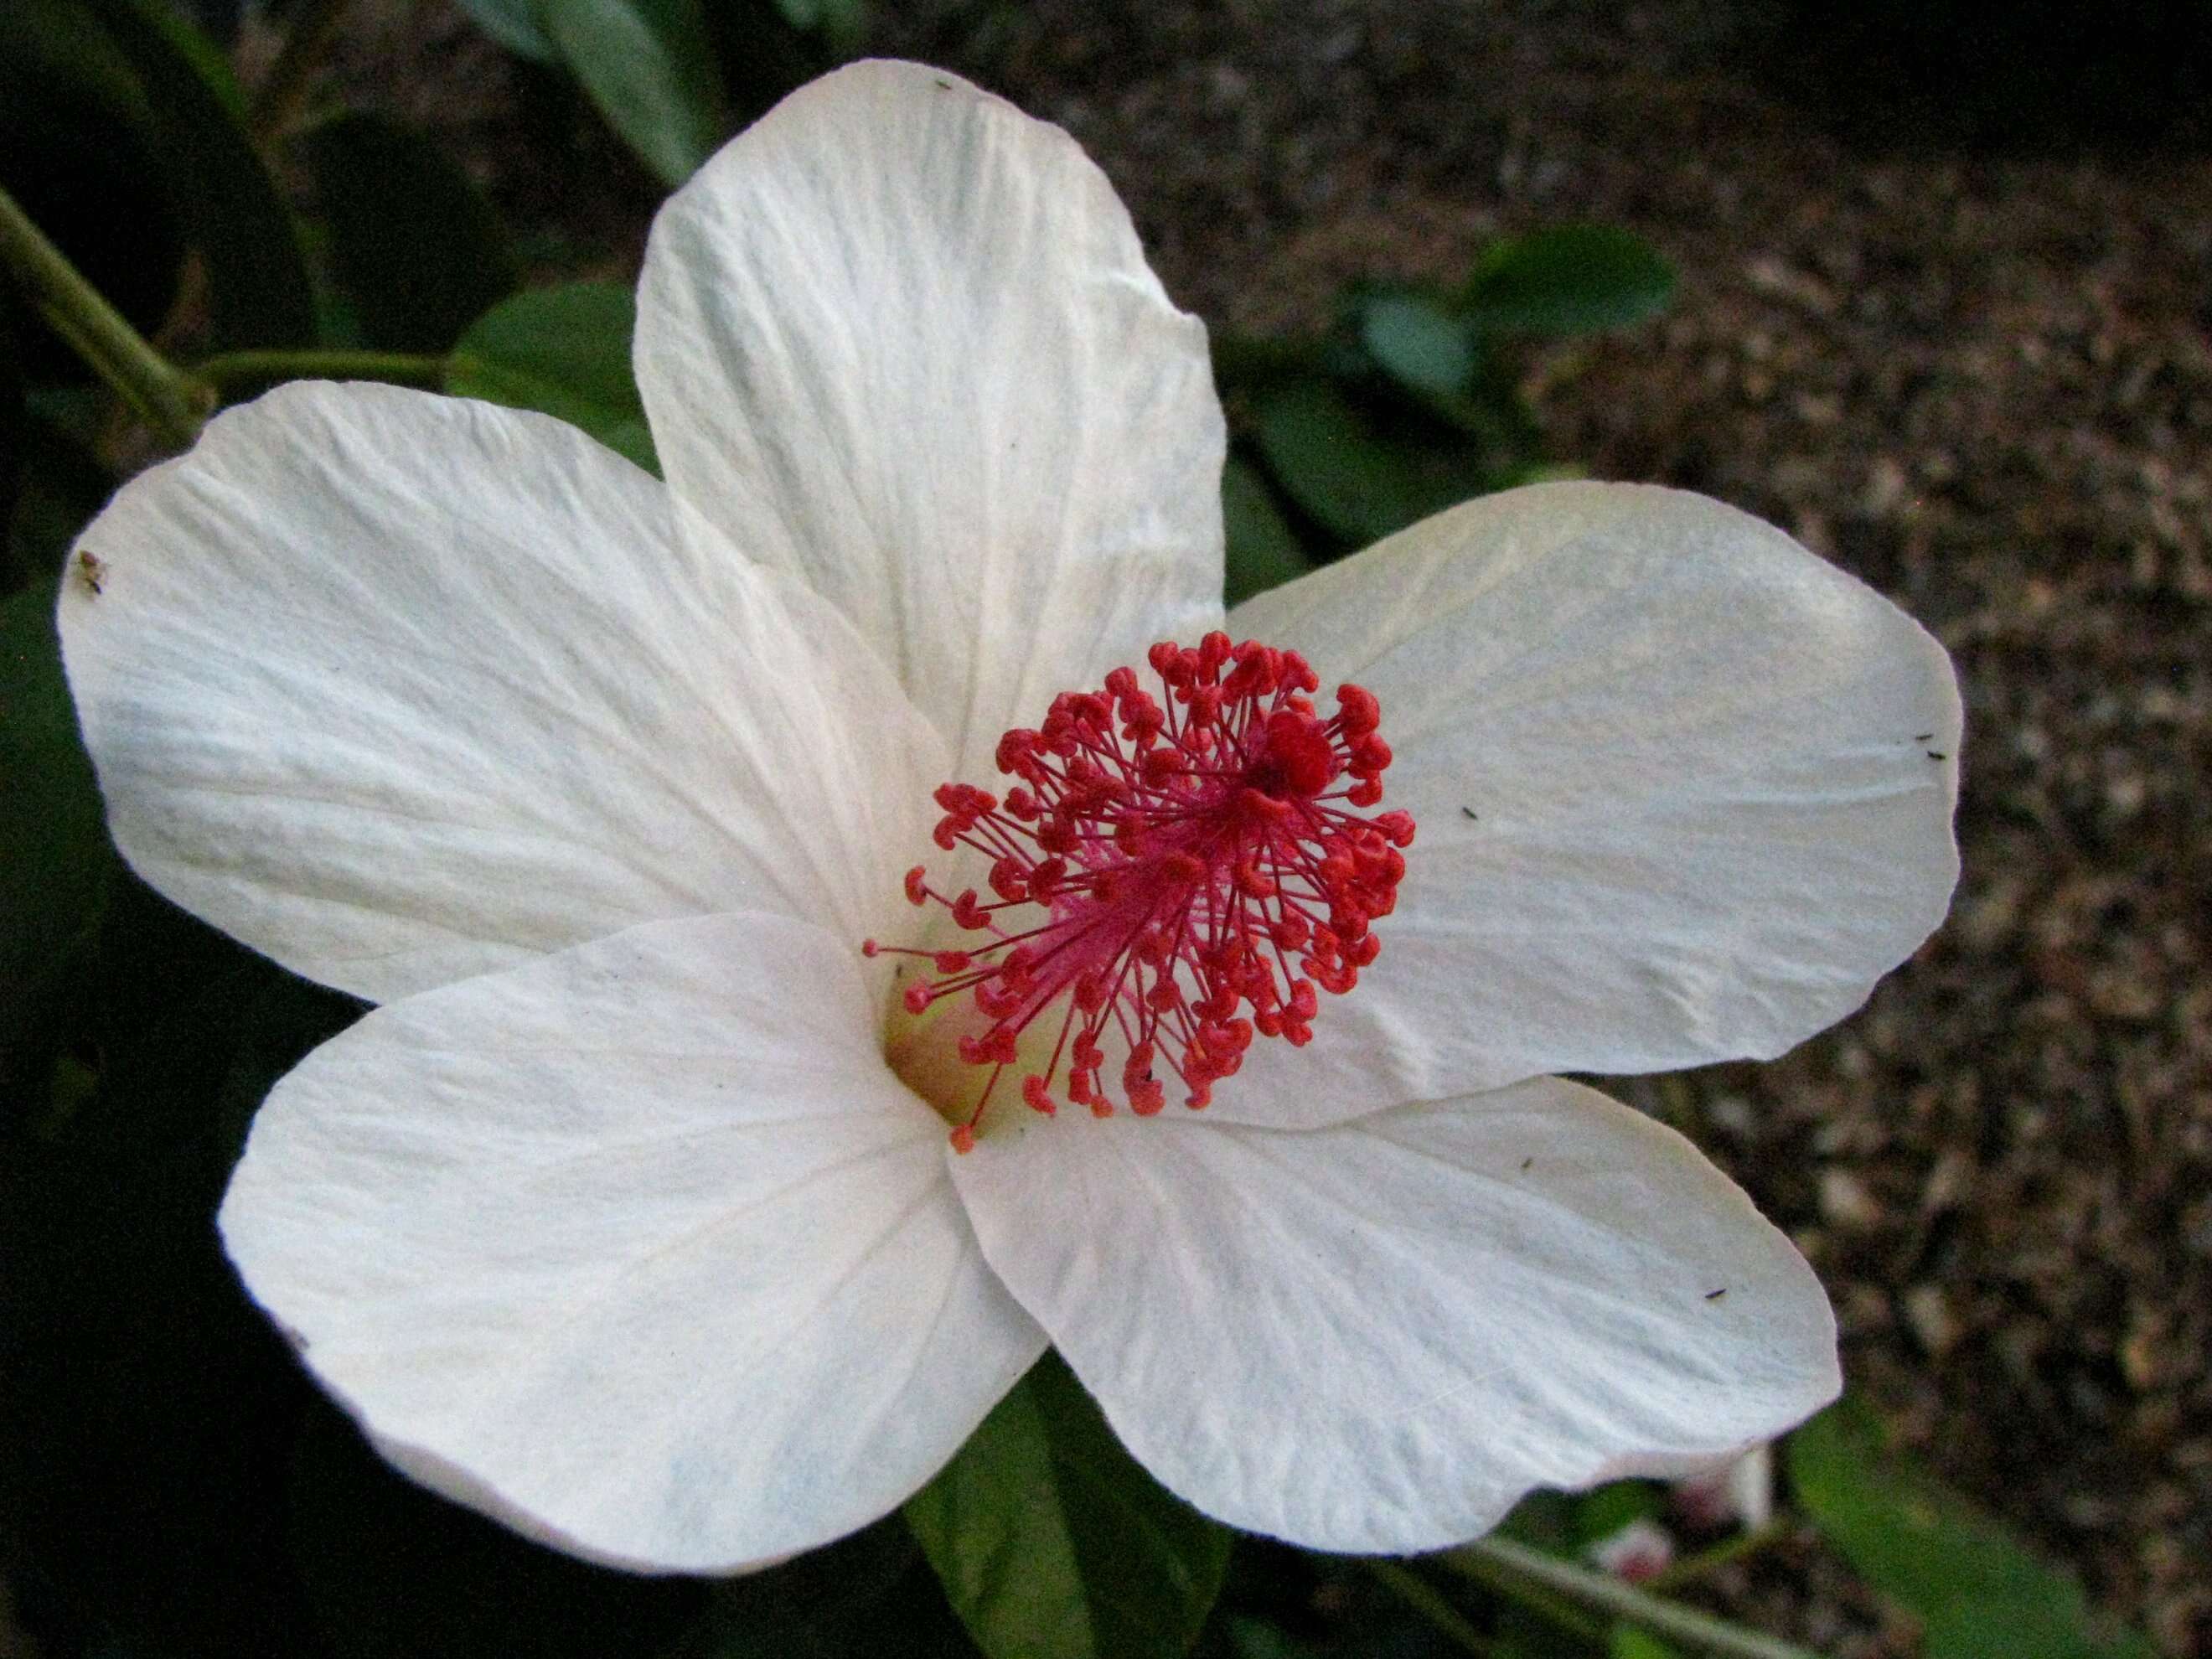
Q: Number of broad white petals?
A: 5